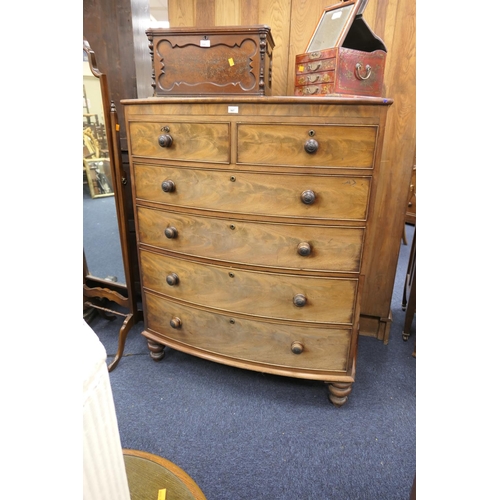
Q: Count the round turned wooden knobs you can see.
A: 10